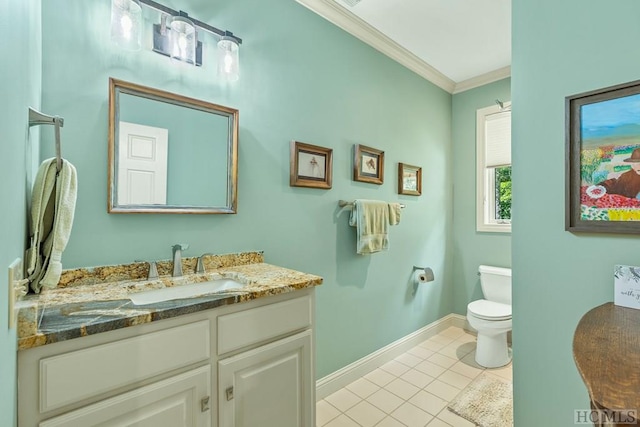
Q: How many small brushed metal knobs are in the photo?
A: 2